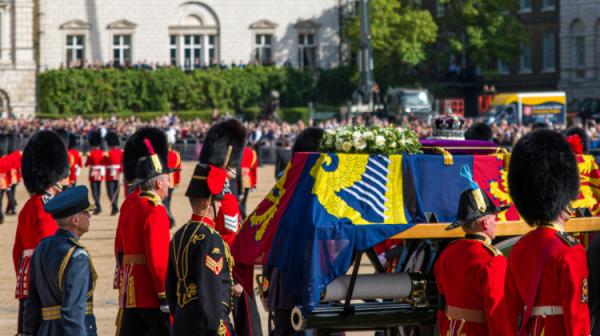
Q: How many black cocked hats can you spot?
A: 2